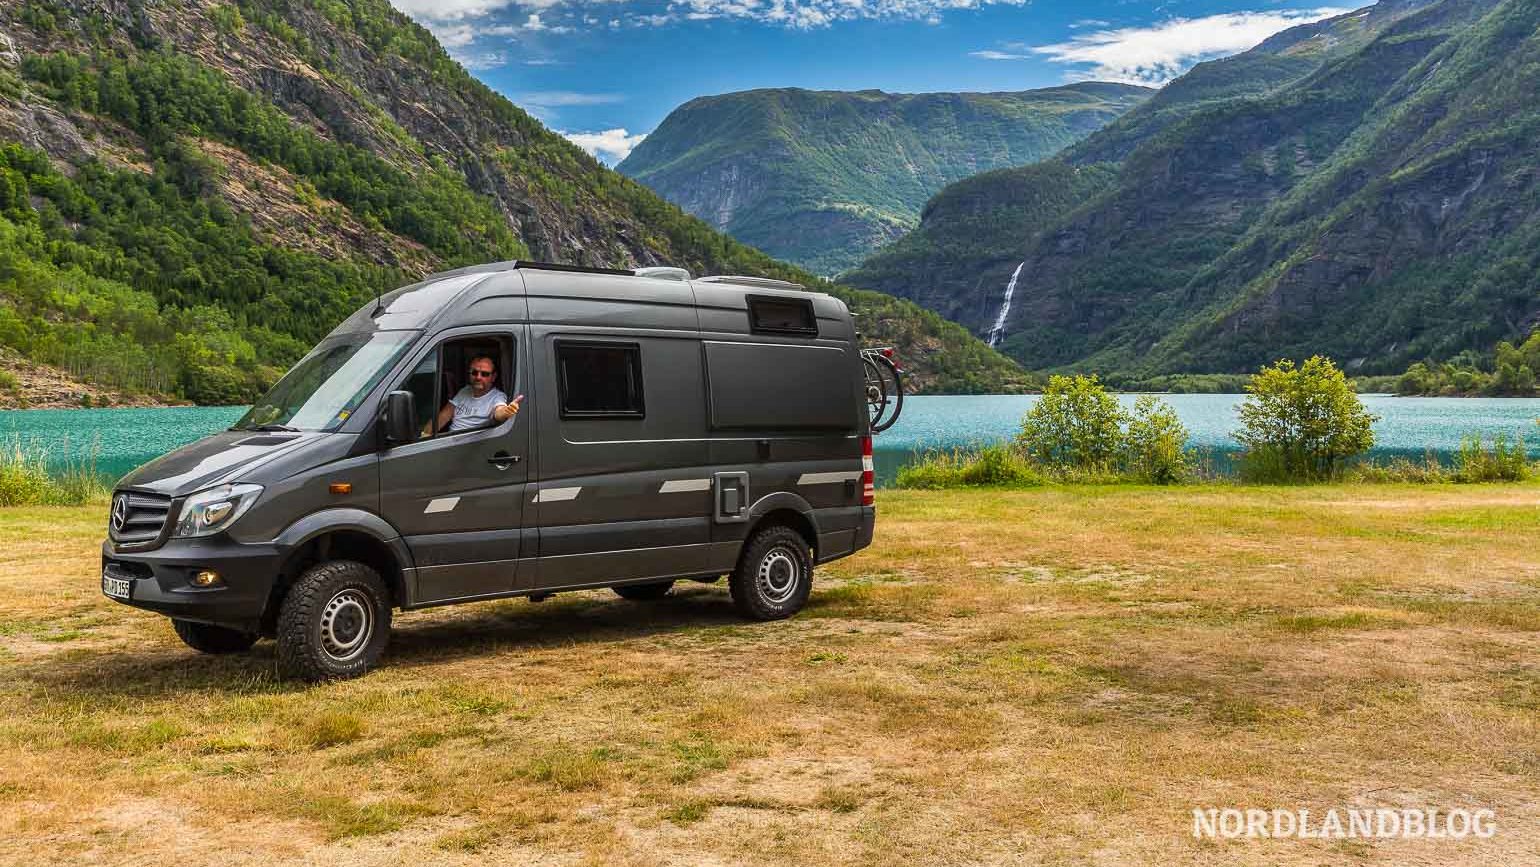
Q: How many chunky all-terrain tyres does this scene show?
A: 4